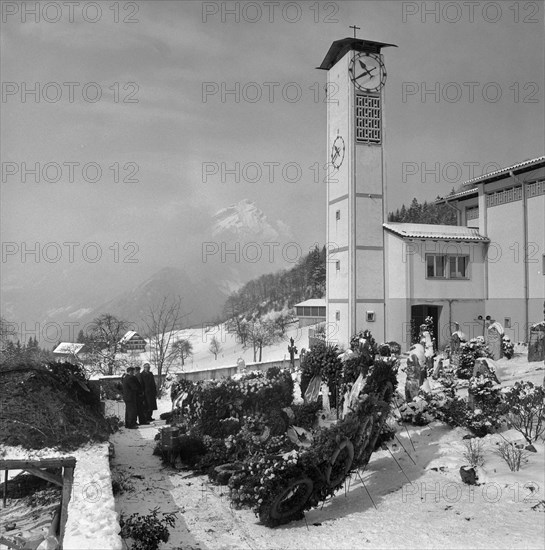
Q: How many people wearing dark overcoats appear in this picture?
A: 3